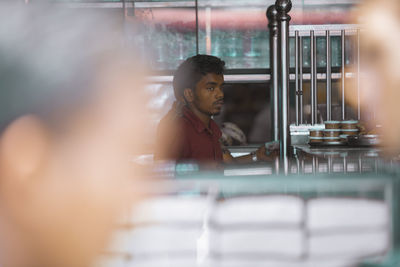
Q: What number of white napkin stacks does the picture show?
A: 3